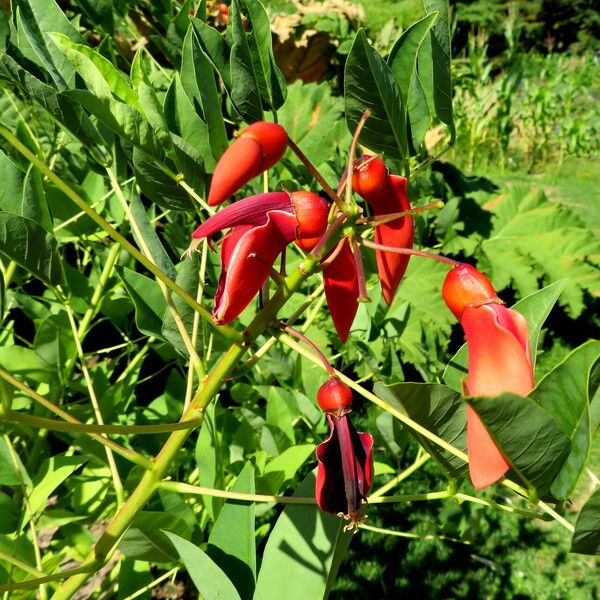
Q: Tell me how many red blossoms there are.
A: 6